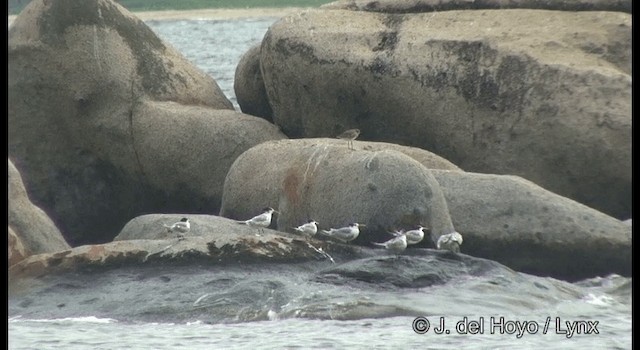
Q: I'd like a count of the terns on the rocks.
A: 7